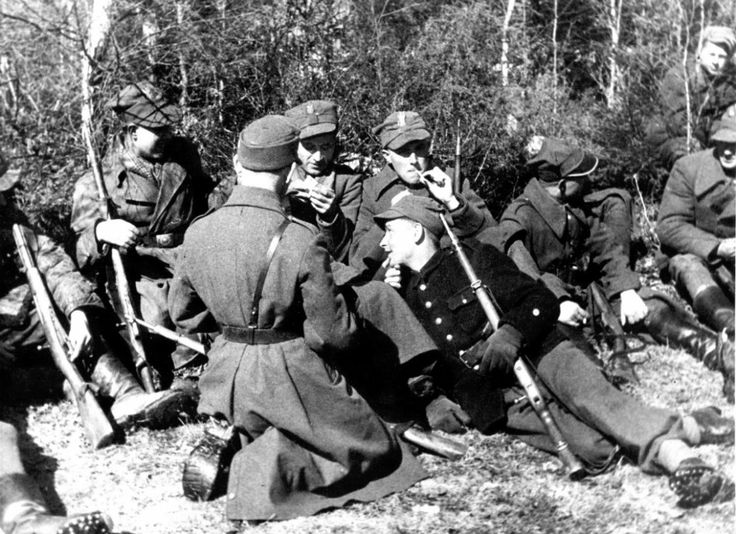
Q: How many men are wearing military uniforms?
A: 9